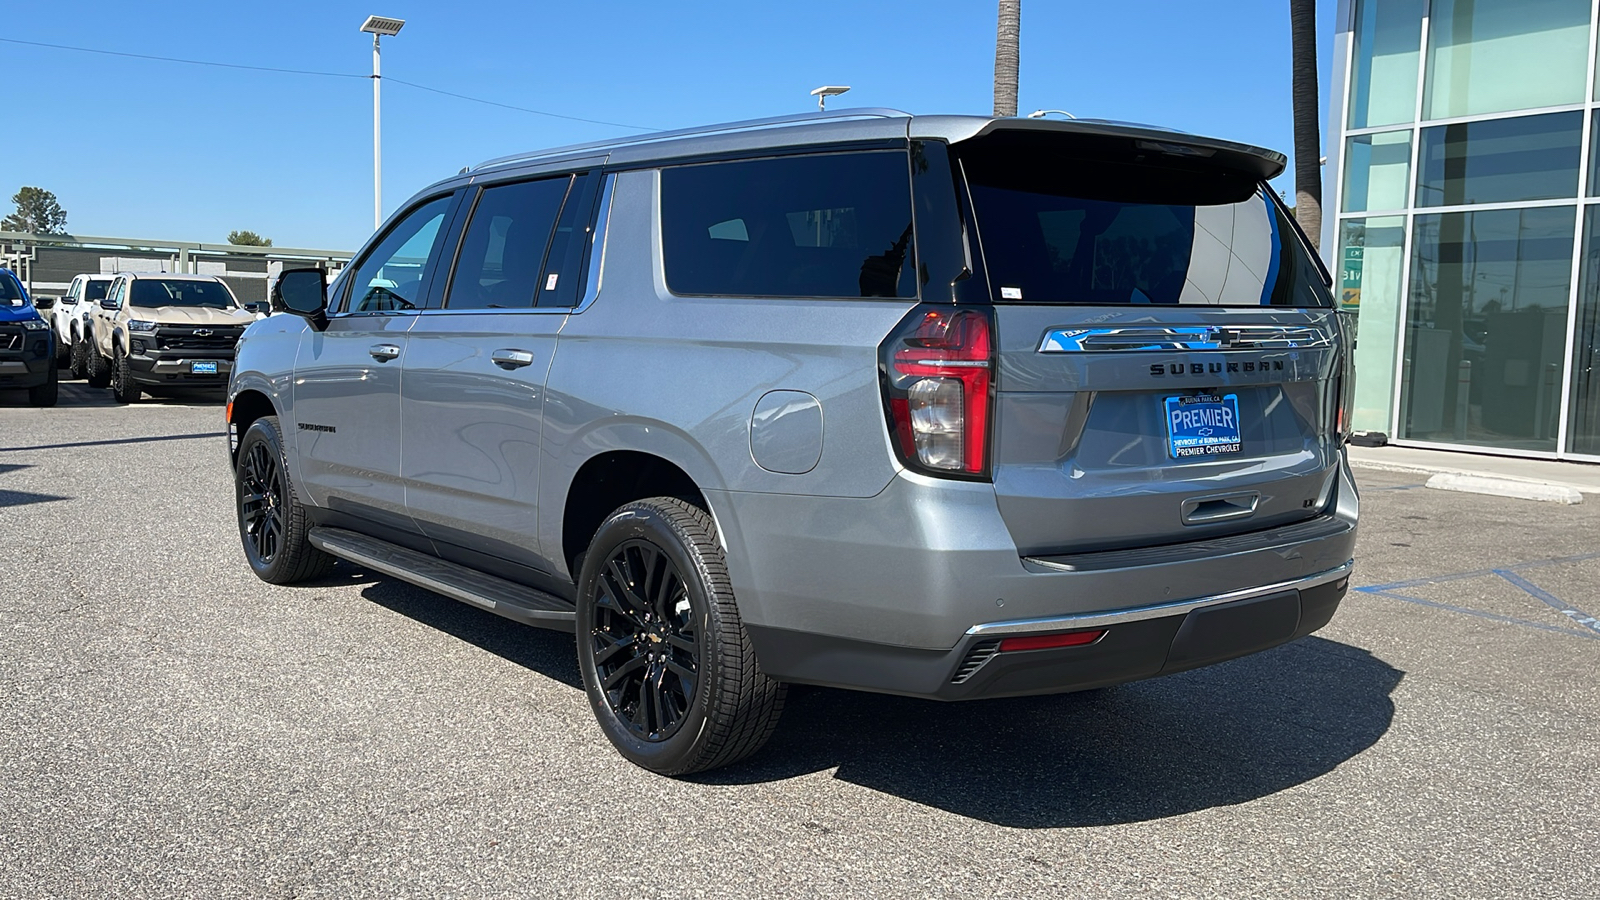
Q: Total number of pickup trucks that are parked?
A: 3